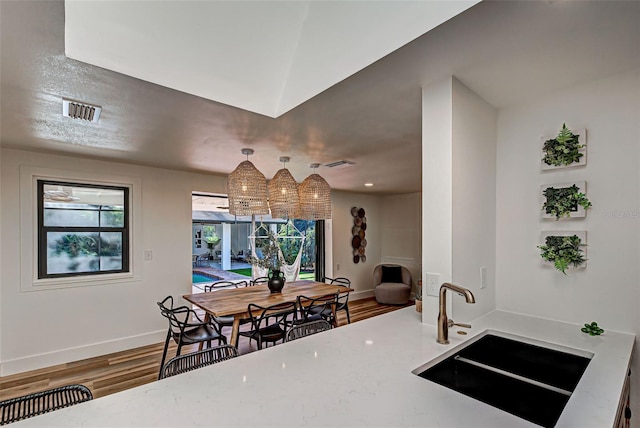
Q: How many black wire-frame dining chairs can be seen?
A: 6